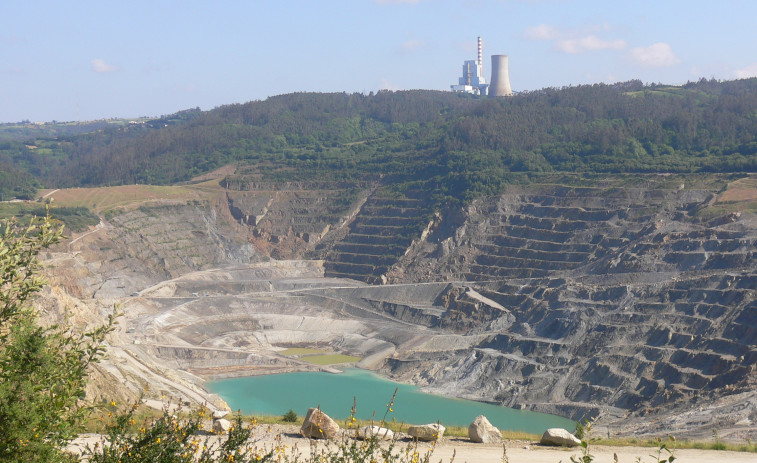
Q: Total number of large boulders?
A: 5